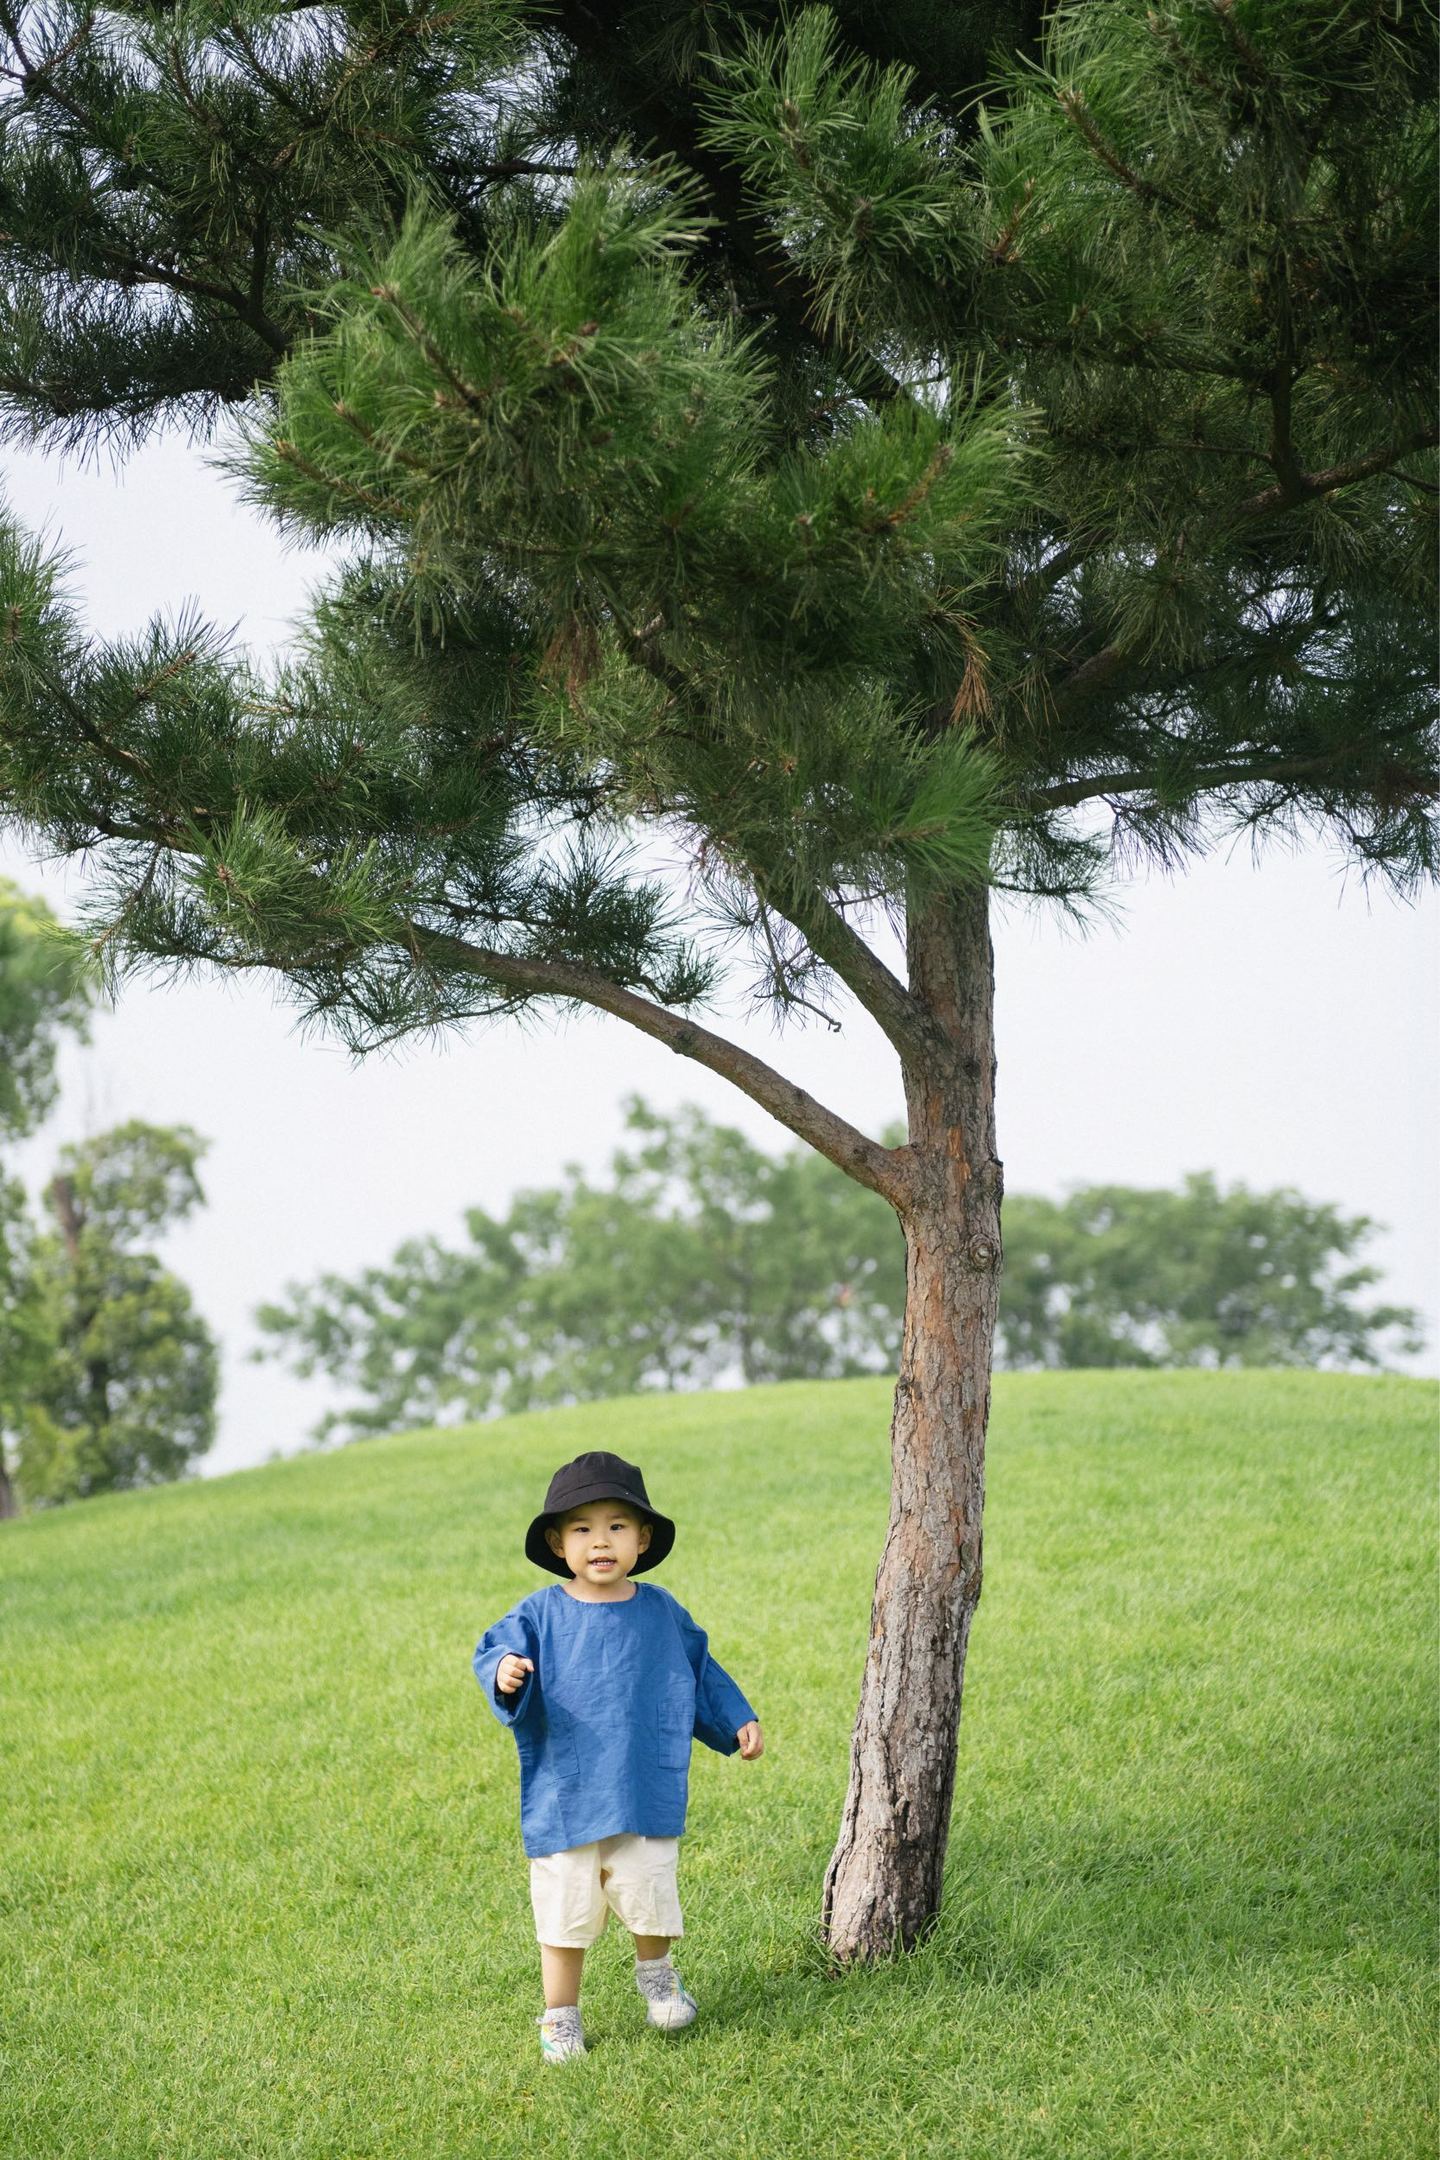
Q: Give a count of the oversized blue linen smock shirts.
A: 1